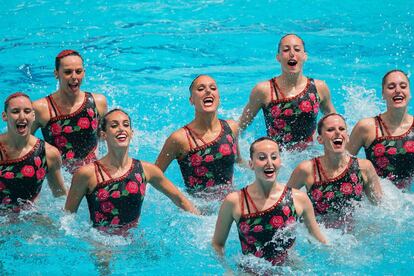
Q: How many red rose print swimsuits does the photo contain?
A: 8